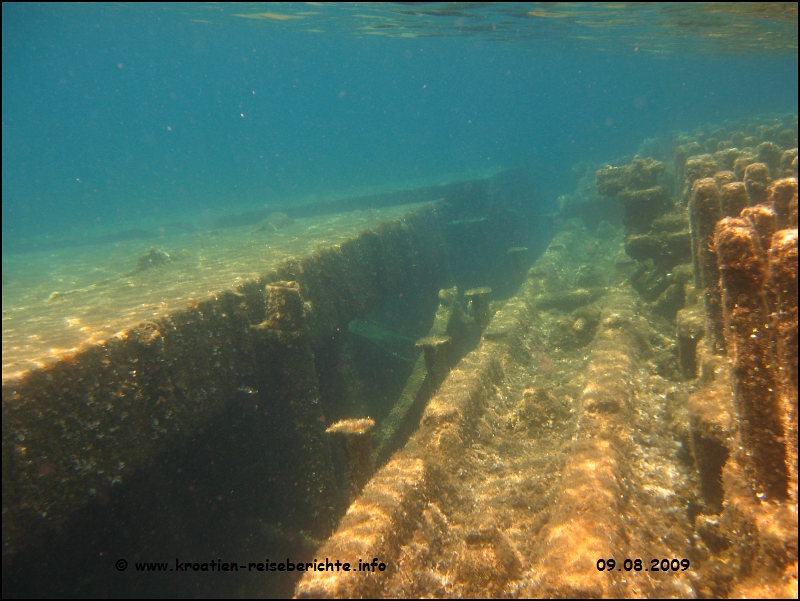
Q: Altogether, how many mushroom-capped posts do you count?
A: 4